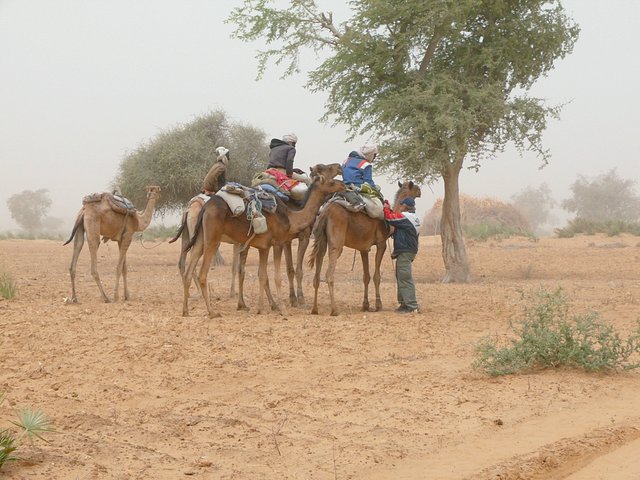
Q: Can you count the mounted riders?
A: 3